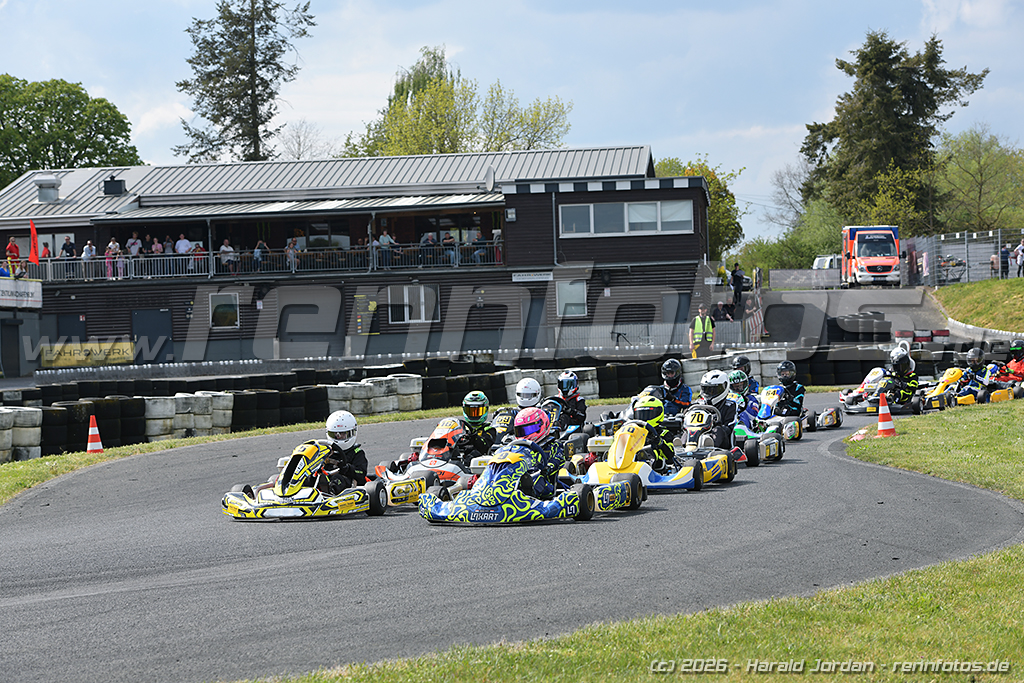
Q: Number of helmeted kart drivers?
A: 14